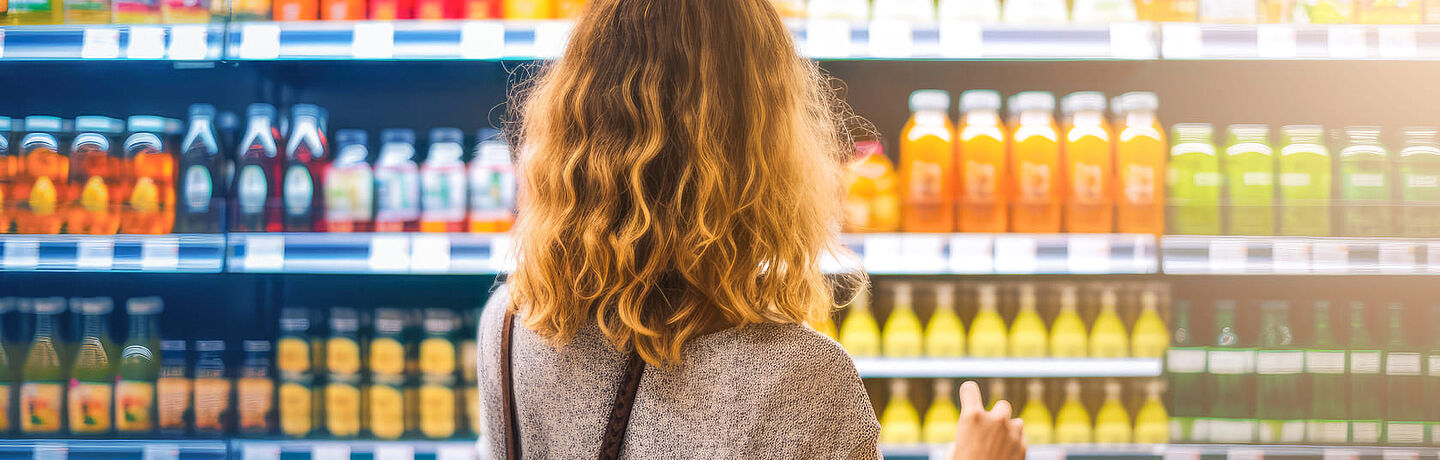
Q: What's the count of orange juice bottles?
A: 5